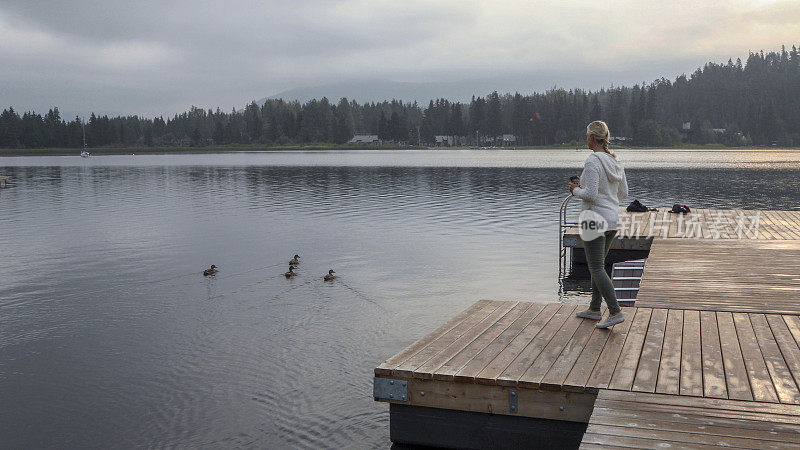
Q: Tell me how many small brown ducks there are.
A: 4